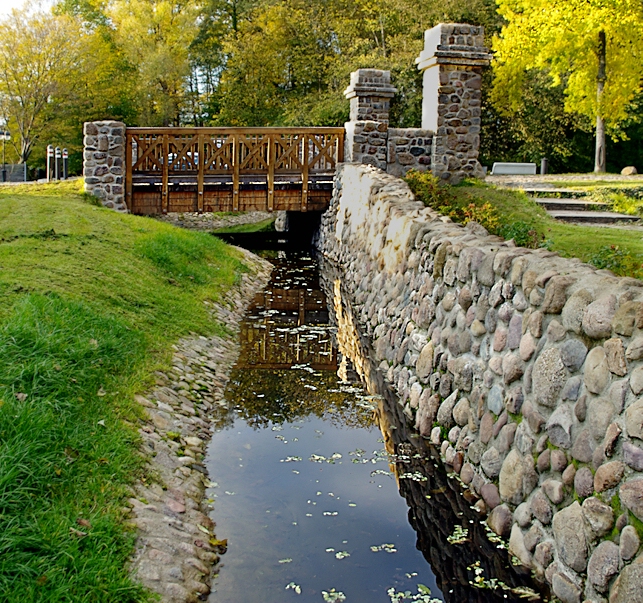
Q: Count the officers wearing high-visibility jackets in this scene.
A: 0